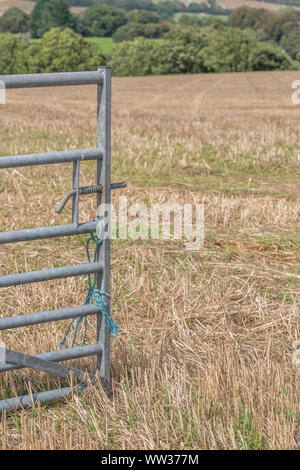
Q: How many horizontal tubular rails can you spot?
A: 7